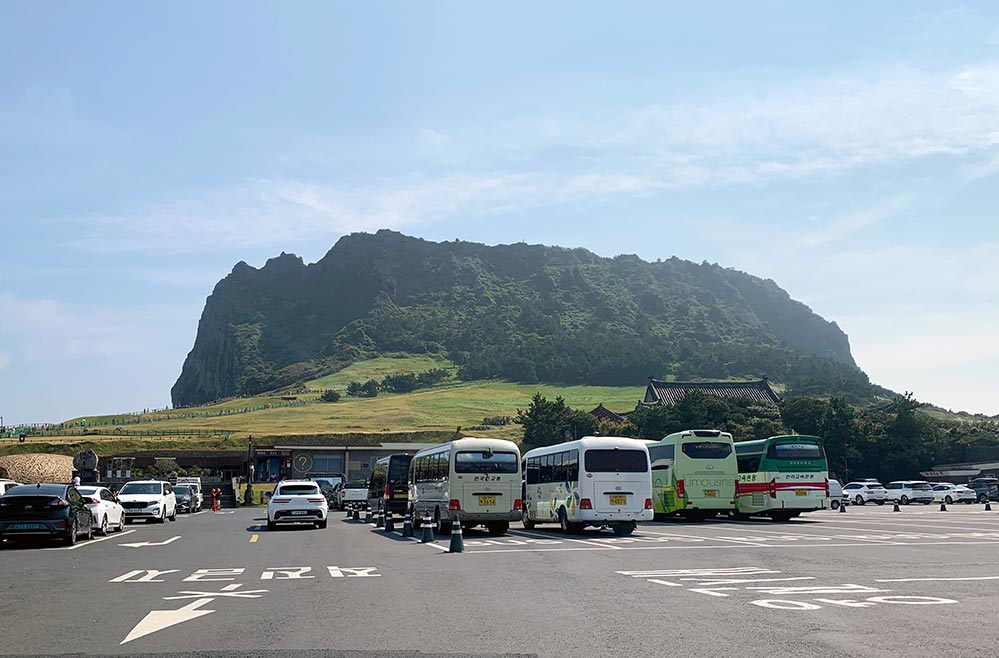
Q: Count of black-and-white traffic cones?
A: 12